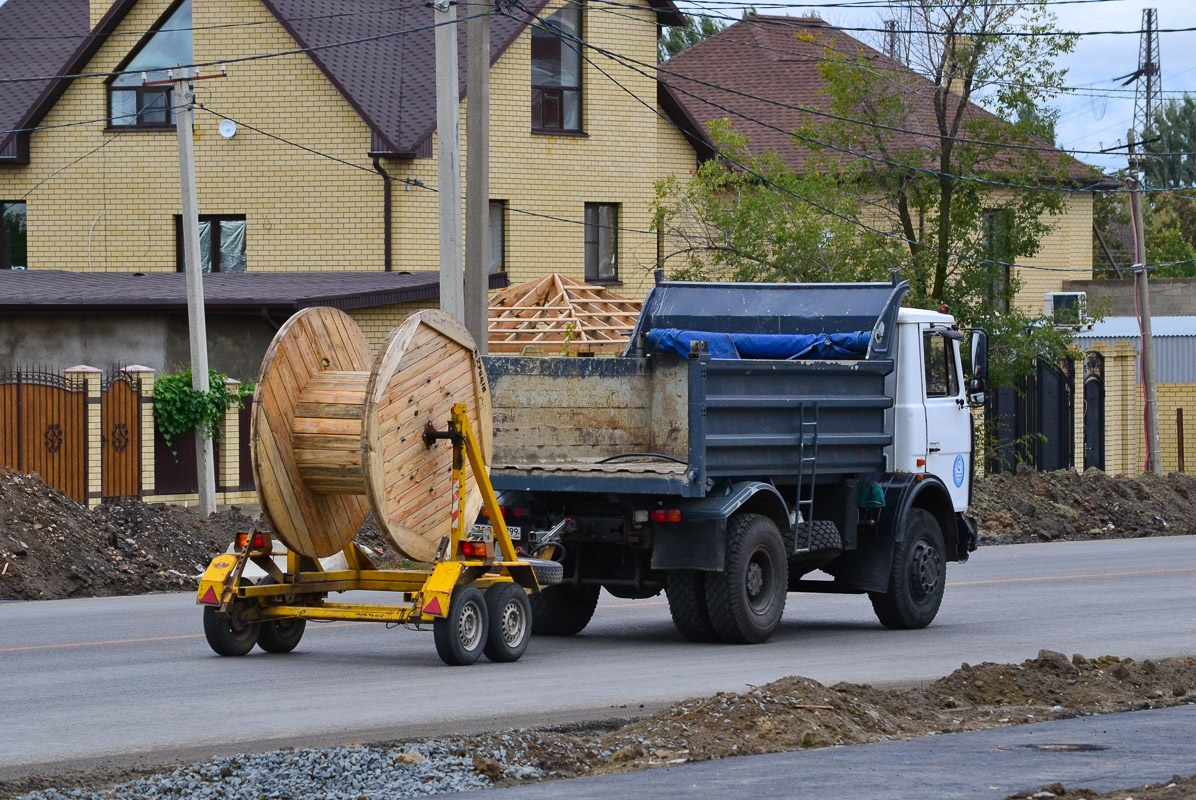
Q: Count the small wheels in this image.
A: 4